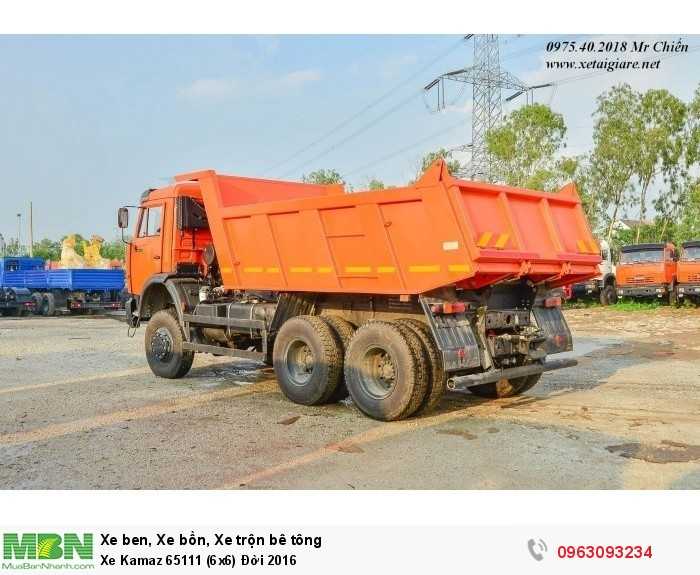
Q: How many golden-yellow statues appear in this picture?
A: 2